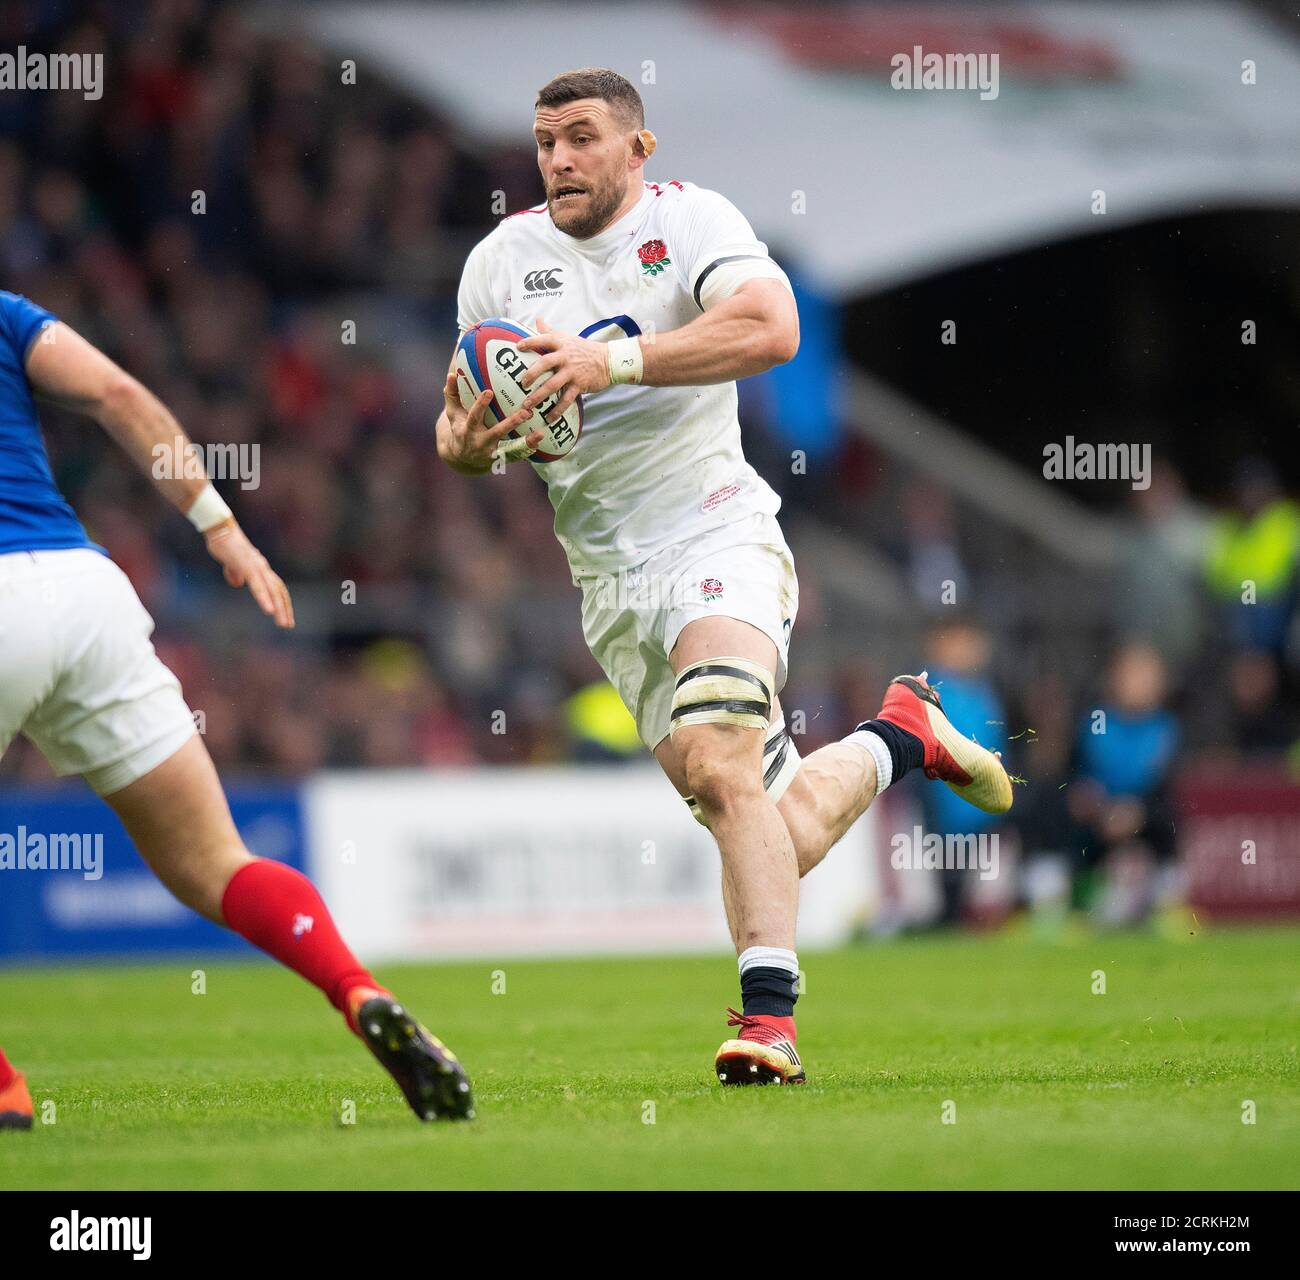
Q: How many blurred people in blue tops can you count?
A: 2